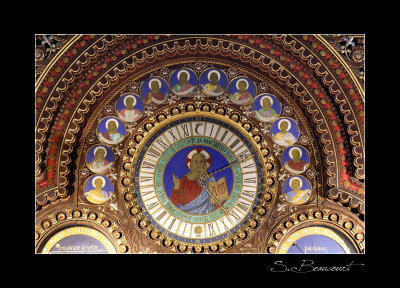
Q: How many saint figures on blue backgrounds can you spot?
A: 12